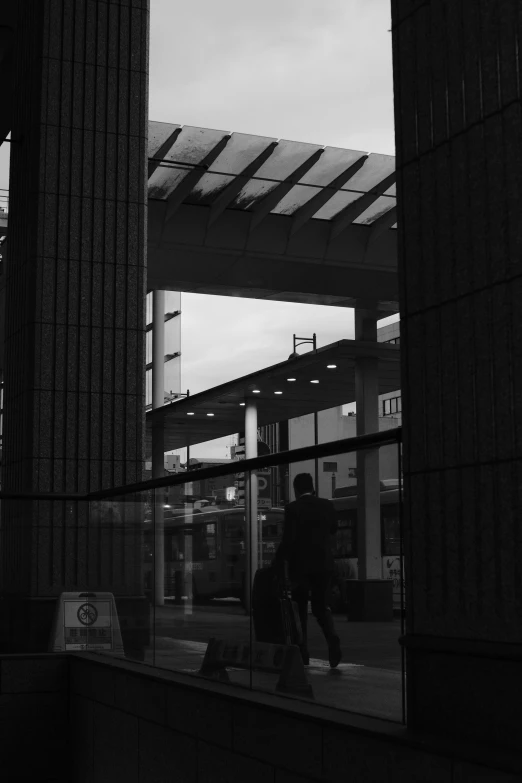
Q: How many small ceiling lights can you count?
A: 8